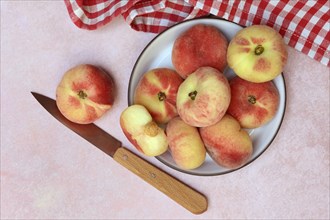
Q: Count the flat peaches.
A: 9